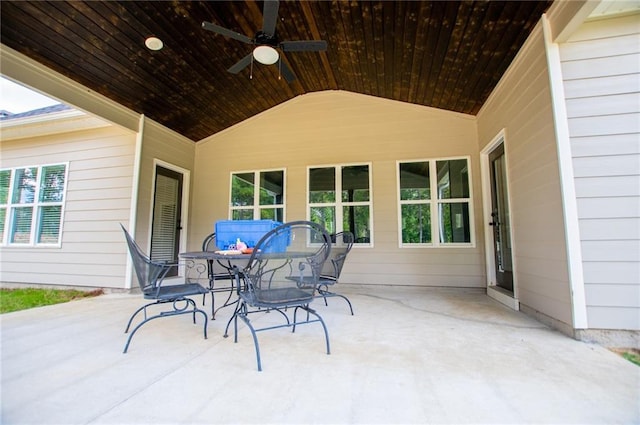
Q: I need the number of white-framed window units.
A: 4